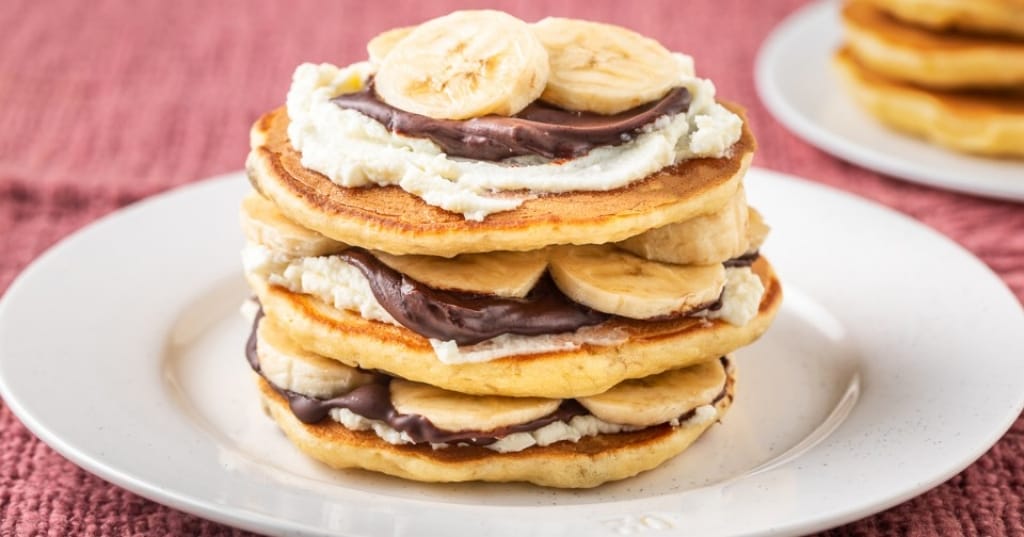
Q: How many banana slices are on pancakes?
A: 11